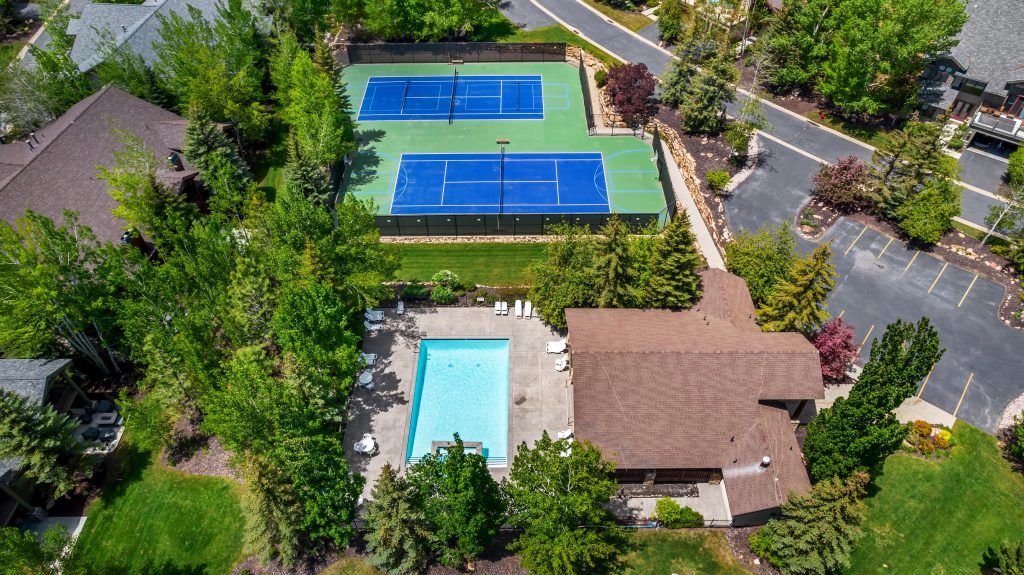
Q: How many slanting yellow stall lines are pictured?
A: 9